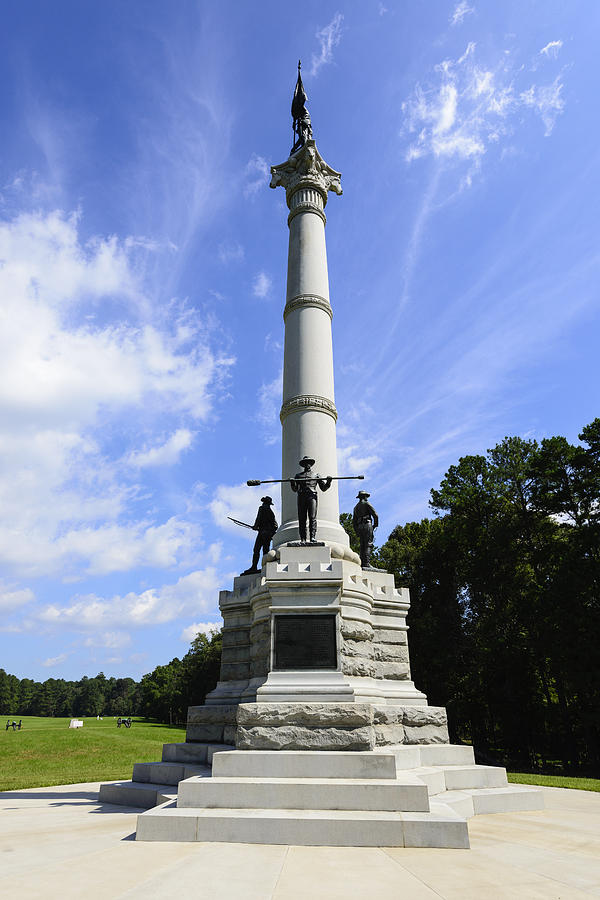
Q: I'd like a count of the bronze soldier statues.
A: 4